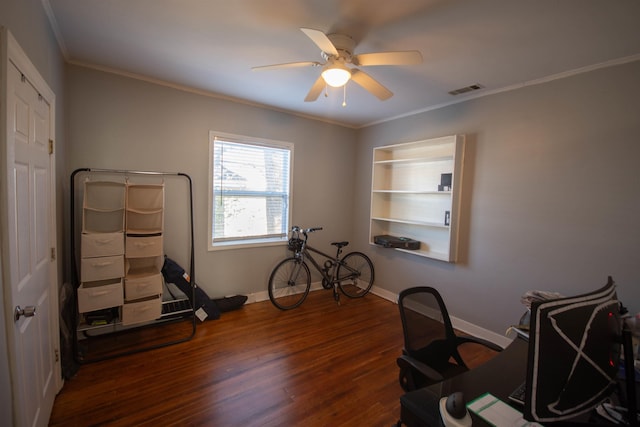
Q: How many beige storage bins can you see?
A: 6